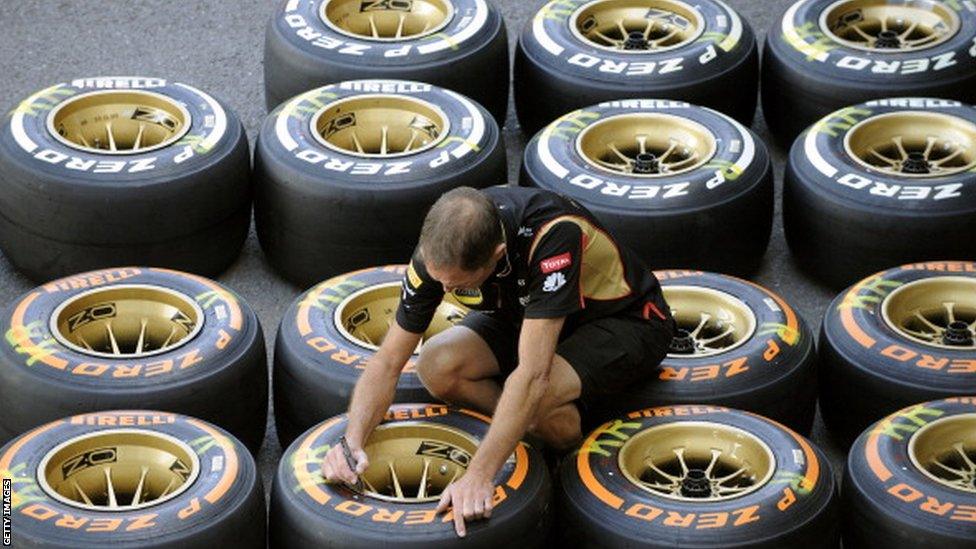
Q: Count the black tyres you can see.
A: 15